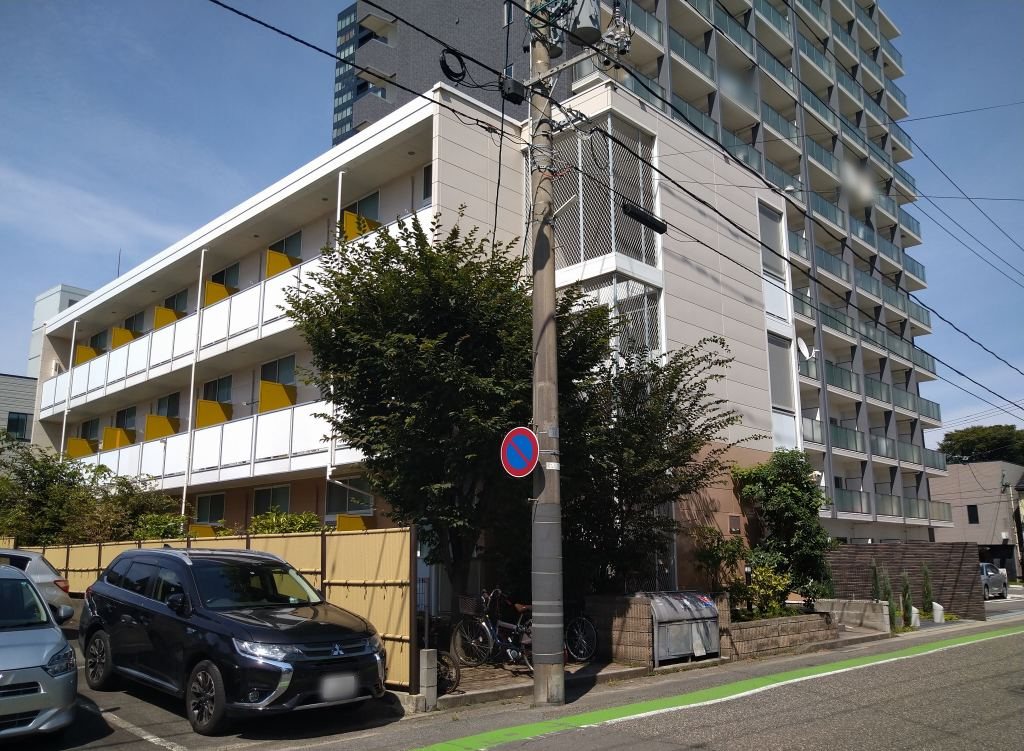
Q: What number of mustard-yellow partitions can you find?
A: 13